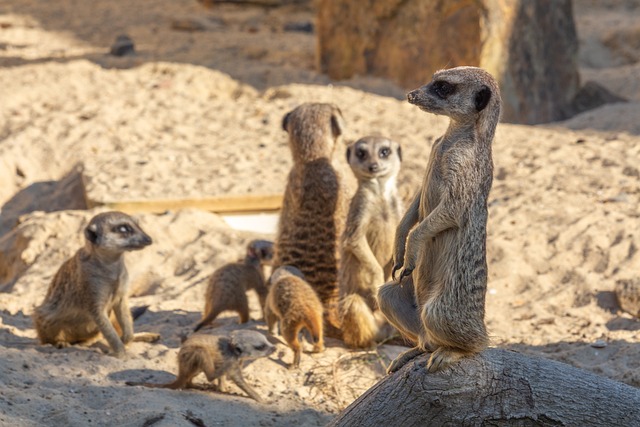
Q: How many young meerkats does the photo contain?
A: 3